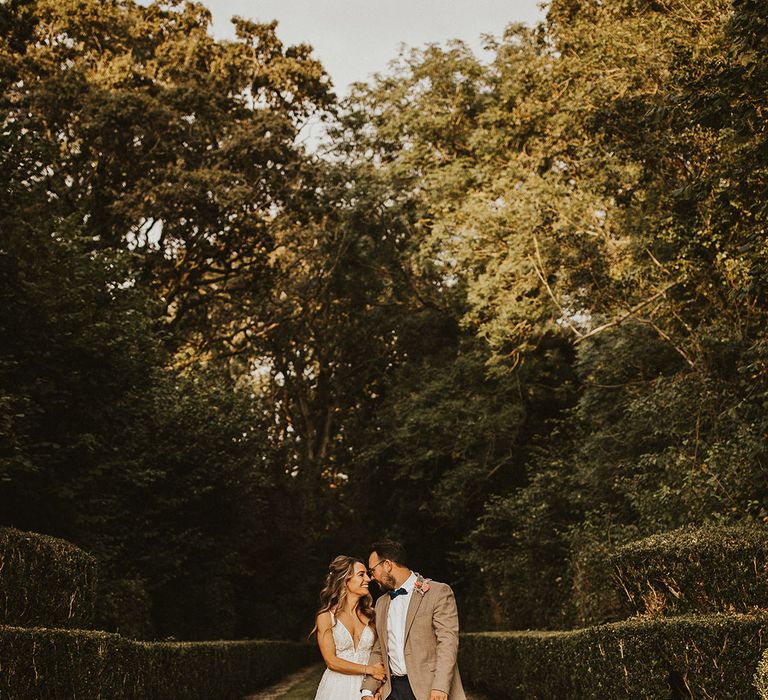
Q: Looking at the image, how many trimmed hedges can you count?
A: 4